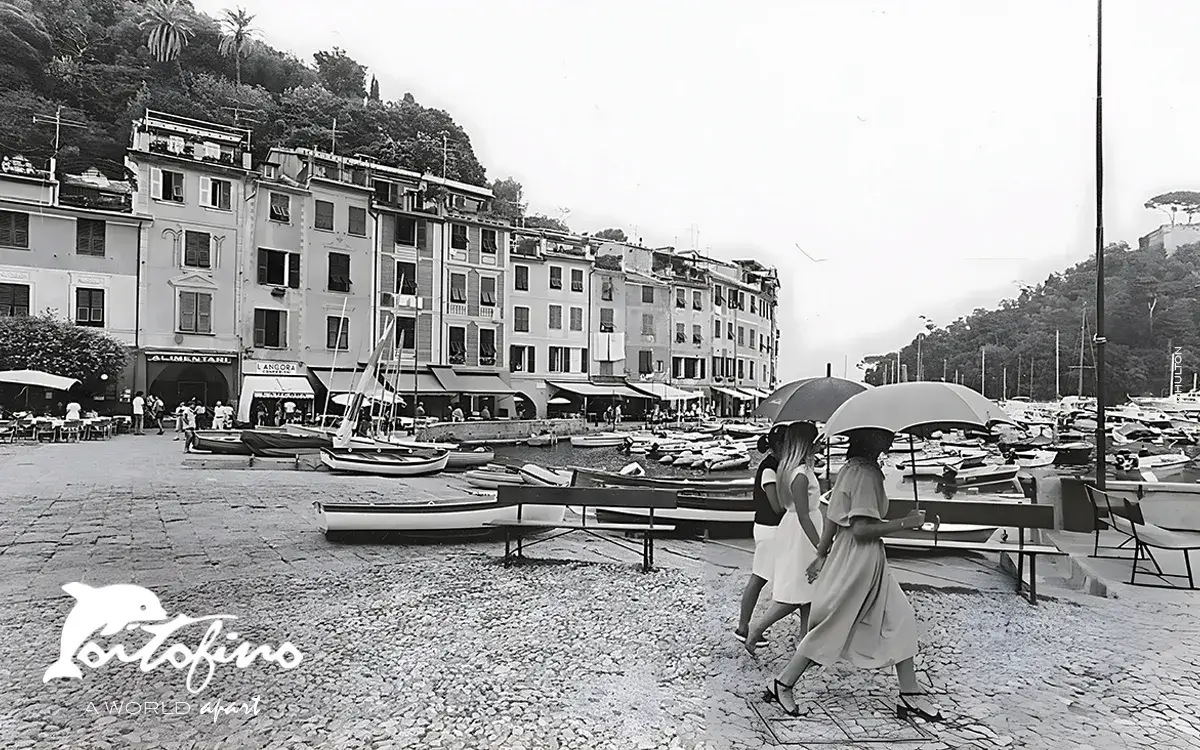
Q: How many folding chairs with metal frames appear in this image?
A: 2